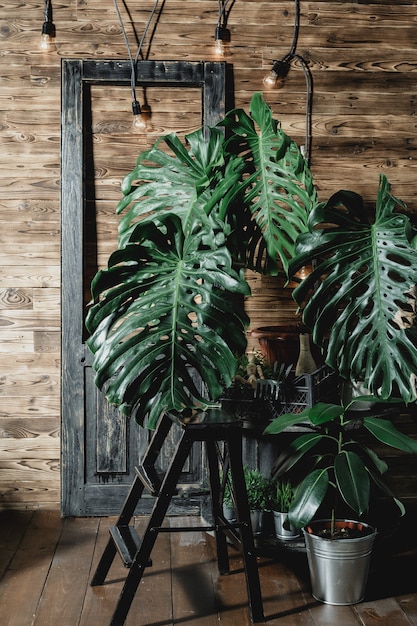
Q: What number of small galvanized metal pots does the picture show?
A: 3